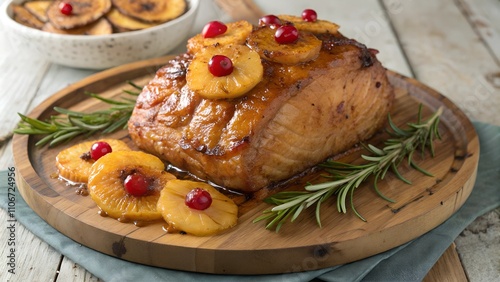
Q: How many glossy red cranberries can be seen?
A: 9